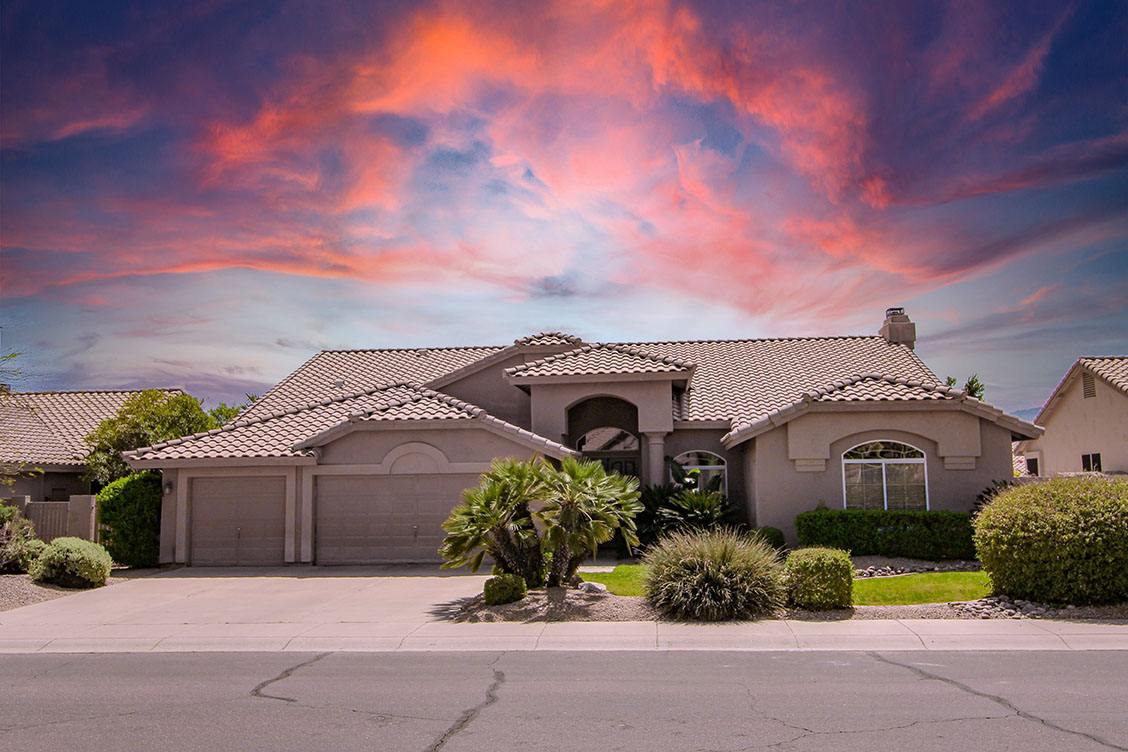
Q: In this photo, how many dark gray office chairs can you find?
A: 0